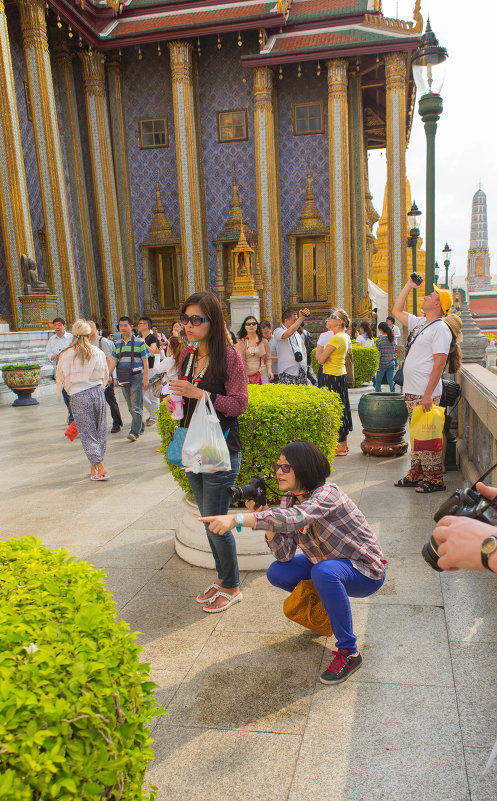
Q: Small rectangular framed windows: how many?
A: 3